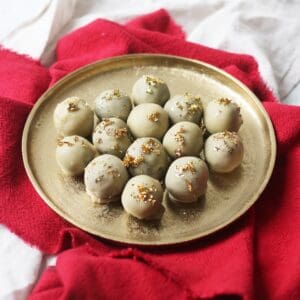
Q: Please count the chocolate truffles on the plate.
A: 14